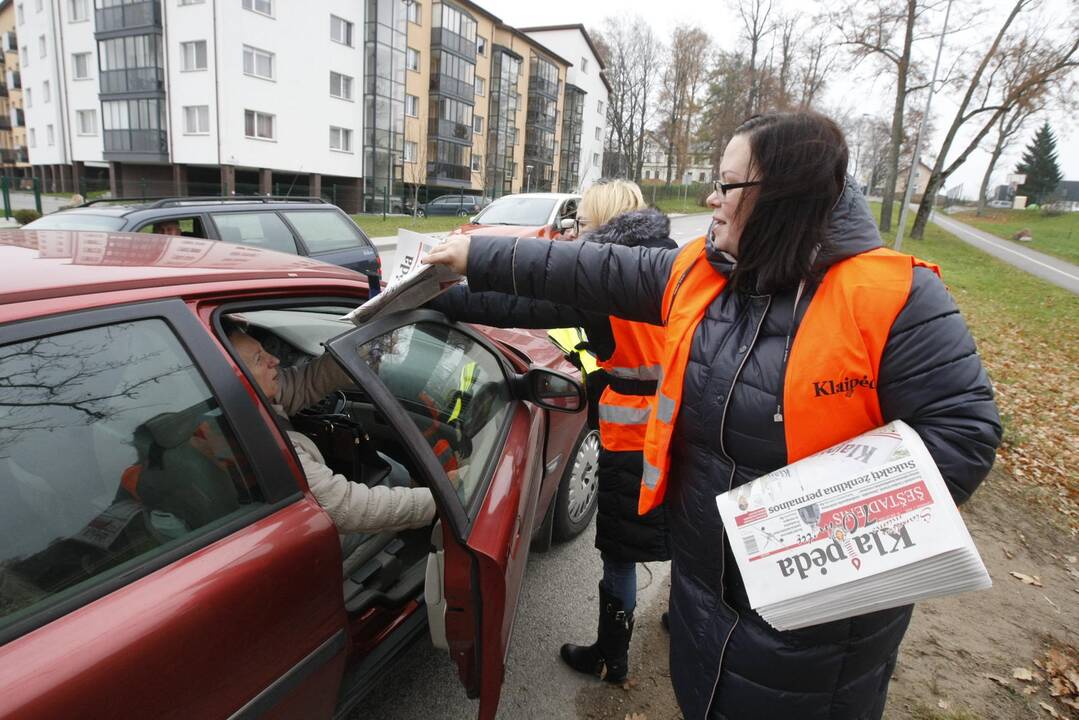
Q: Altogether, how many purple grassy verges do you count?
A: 0